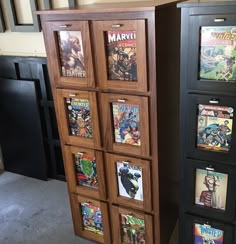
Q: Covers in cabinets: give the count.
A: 12